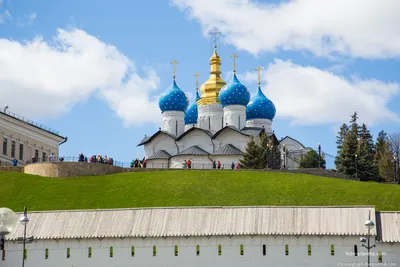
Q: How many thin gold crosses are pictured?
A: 5